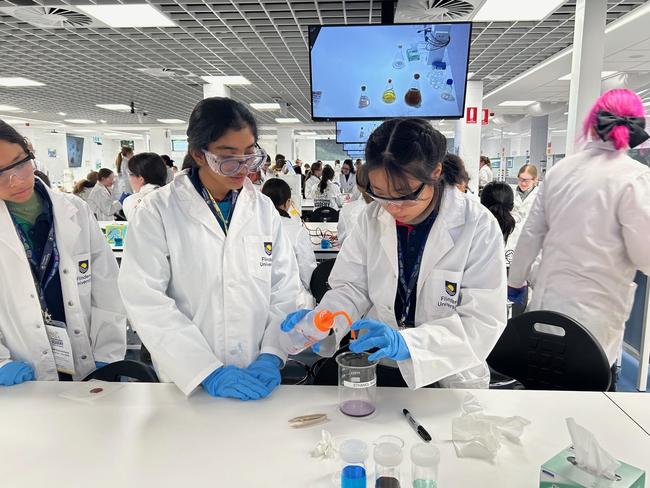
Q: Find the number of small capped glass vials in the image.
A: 3